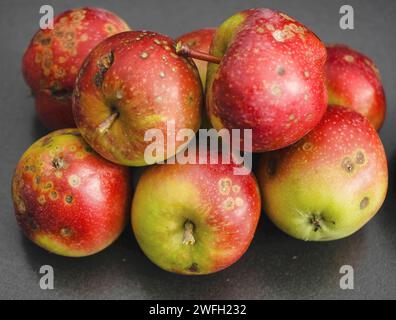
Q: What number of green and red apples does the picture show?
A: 8